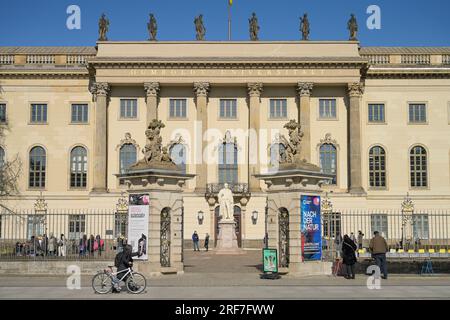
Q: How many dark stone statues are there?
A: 6